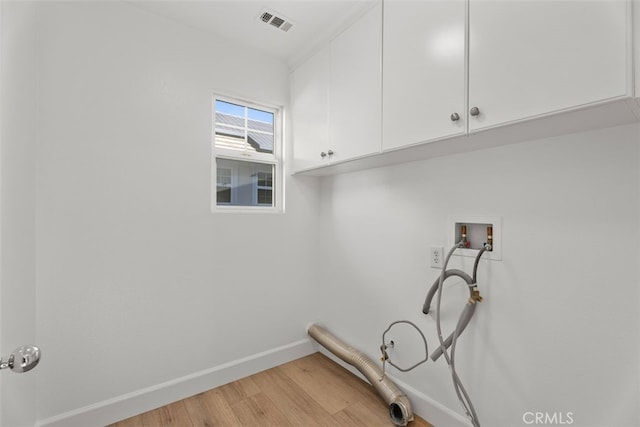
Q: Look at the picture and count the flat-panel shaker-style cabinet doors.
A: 4